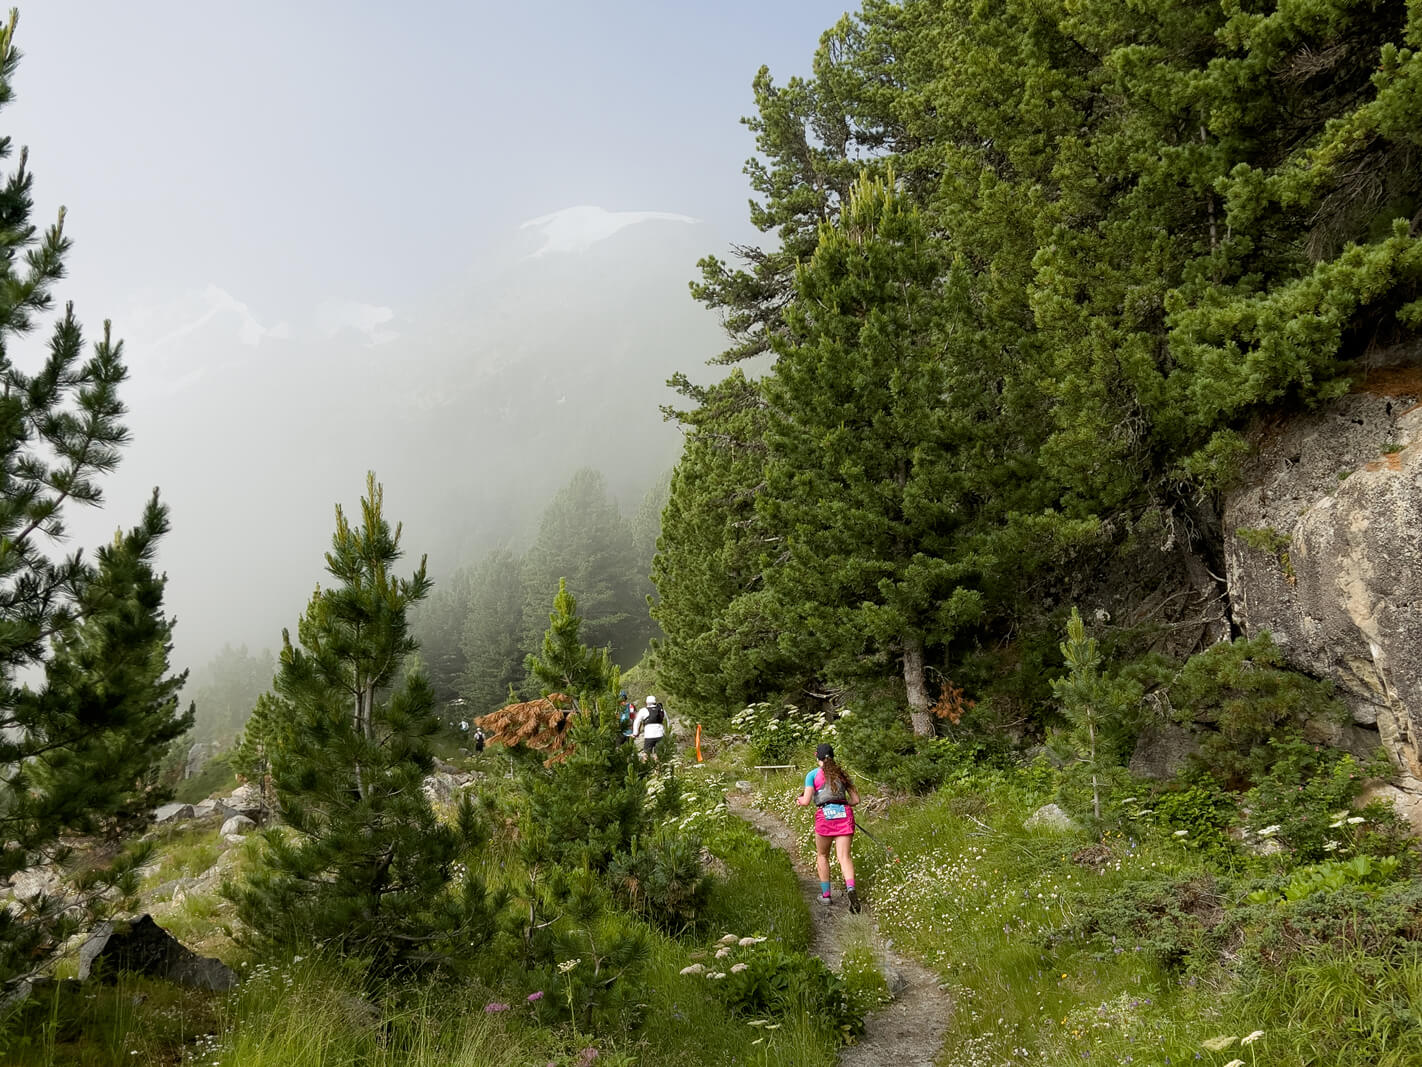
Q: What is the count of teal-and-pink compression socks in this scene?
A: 2